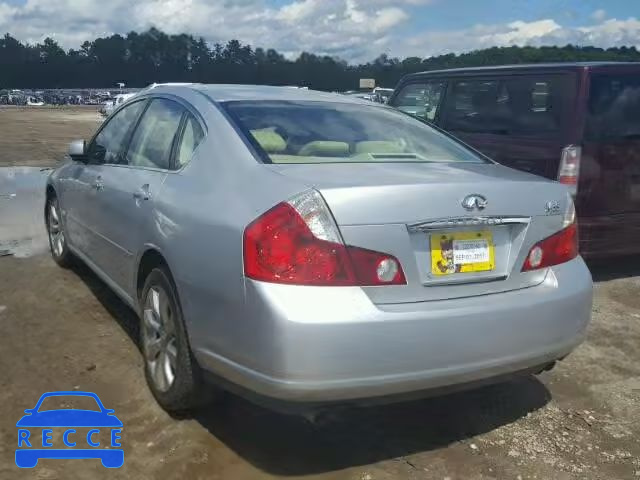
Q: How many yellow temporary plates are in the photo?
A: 1